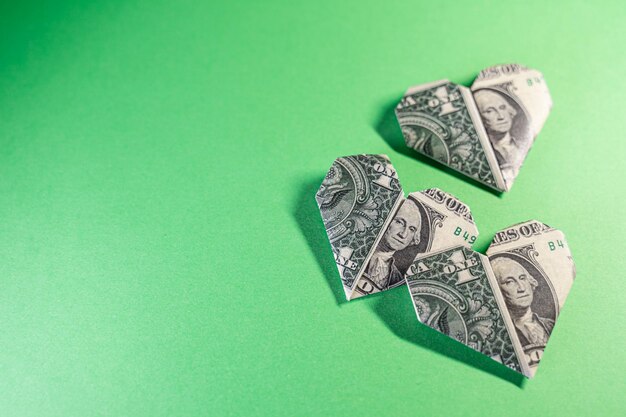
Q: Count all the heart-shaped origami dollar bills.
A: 3